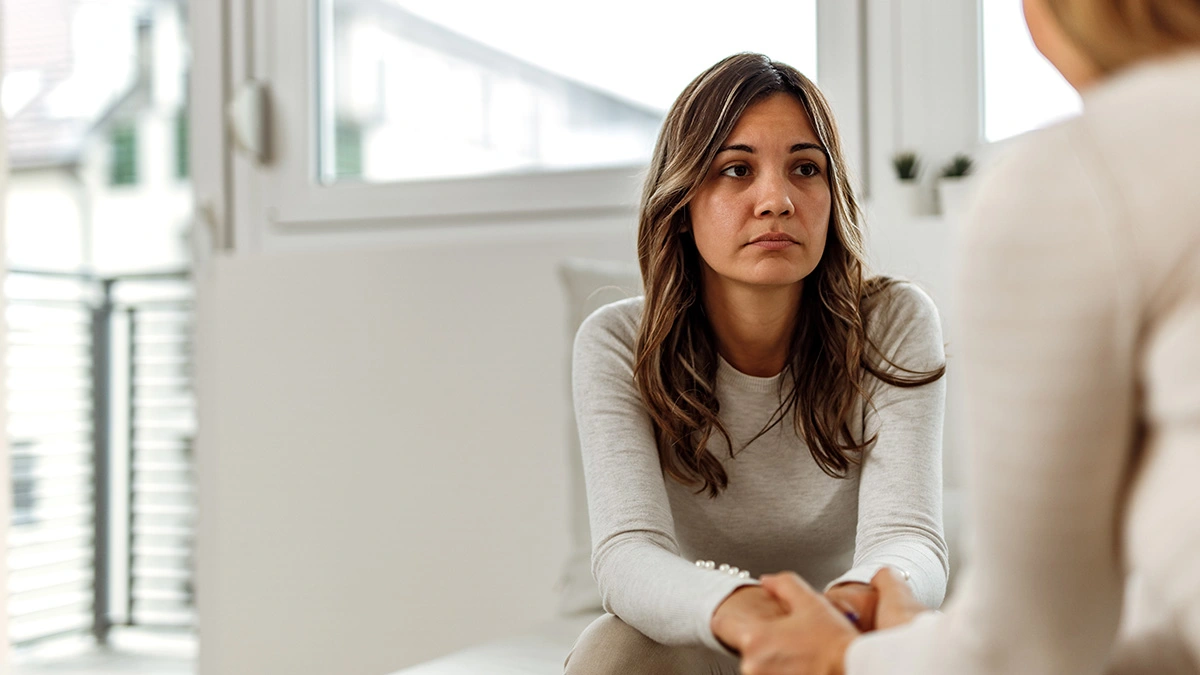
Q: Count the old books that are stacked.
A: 0